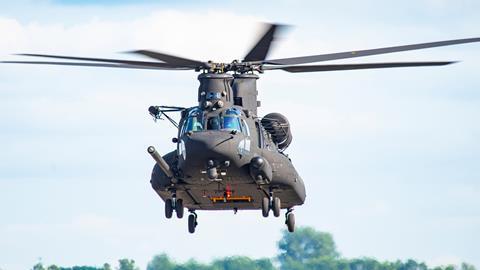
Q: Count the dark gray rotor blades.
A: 6